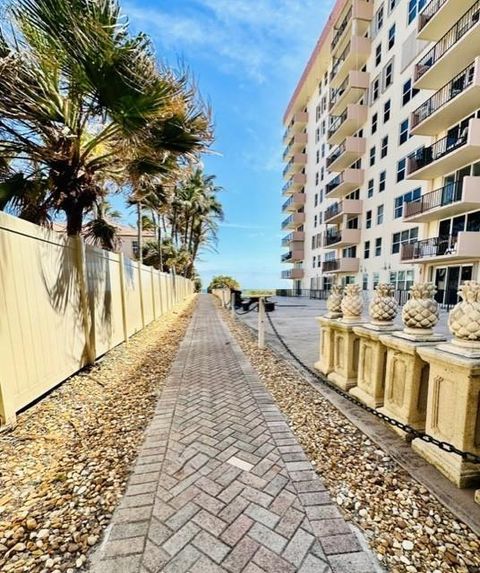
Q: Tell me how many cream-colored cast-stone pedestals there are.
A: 5